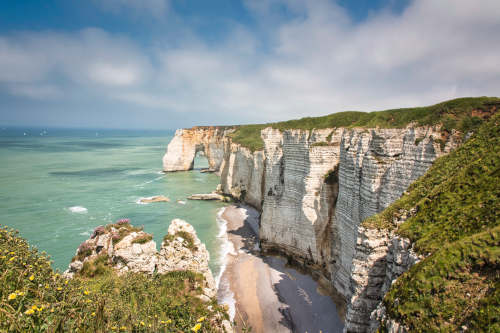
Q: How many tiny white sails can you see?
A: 4